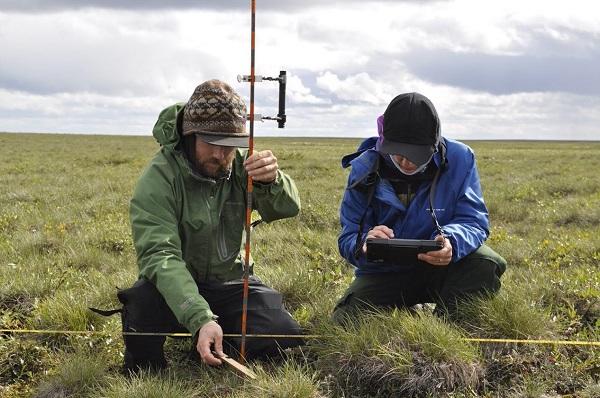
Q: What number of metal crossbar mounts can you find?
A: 2